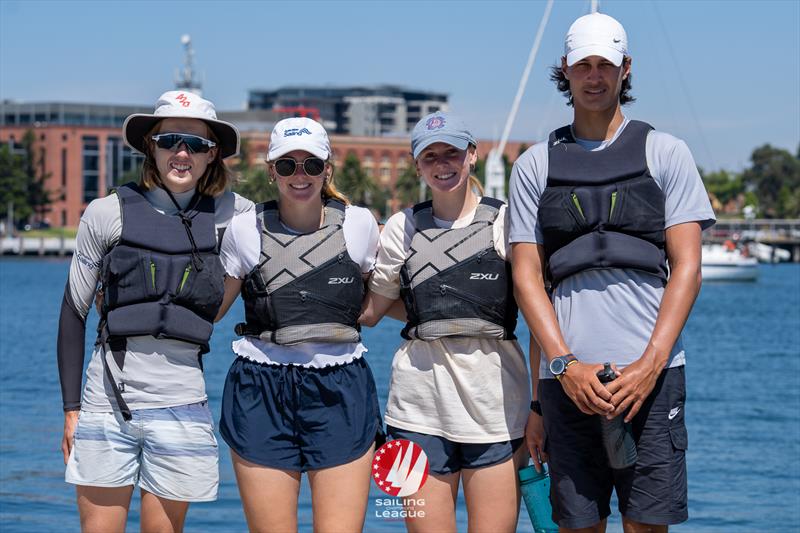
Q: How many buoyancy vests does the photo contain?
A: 4